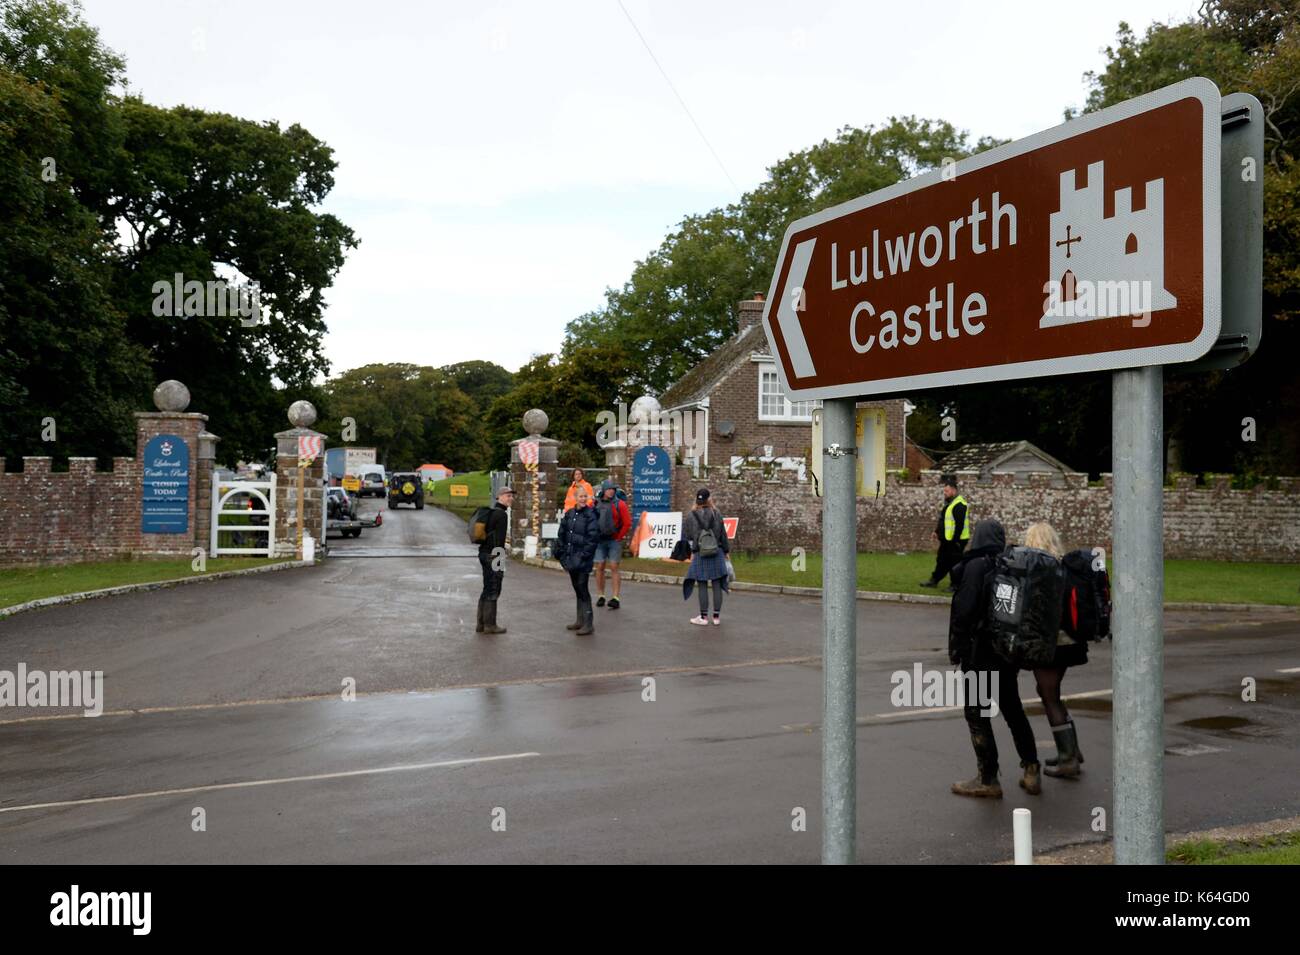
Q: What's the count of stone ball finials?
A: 4